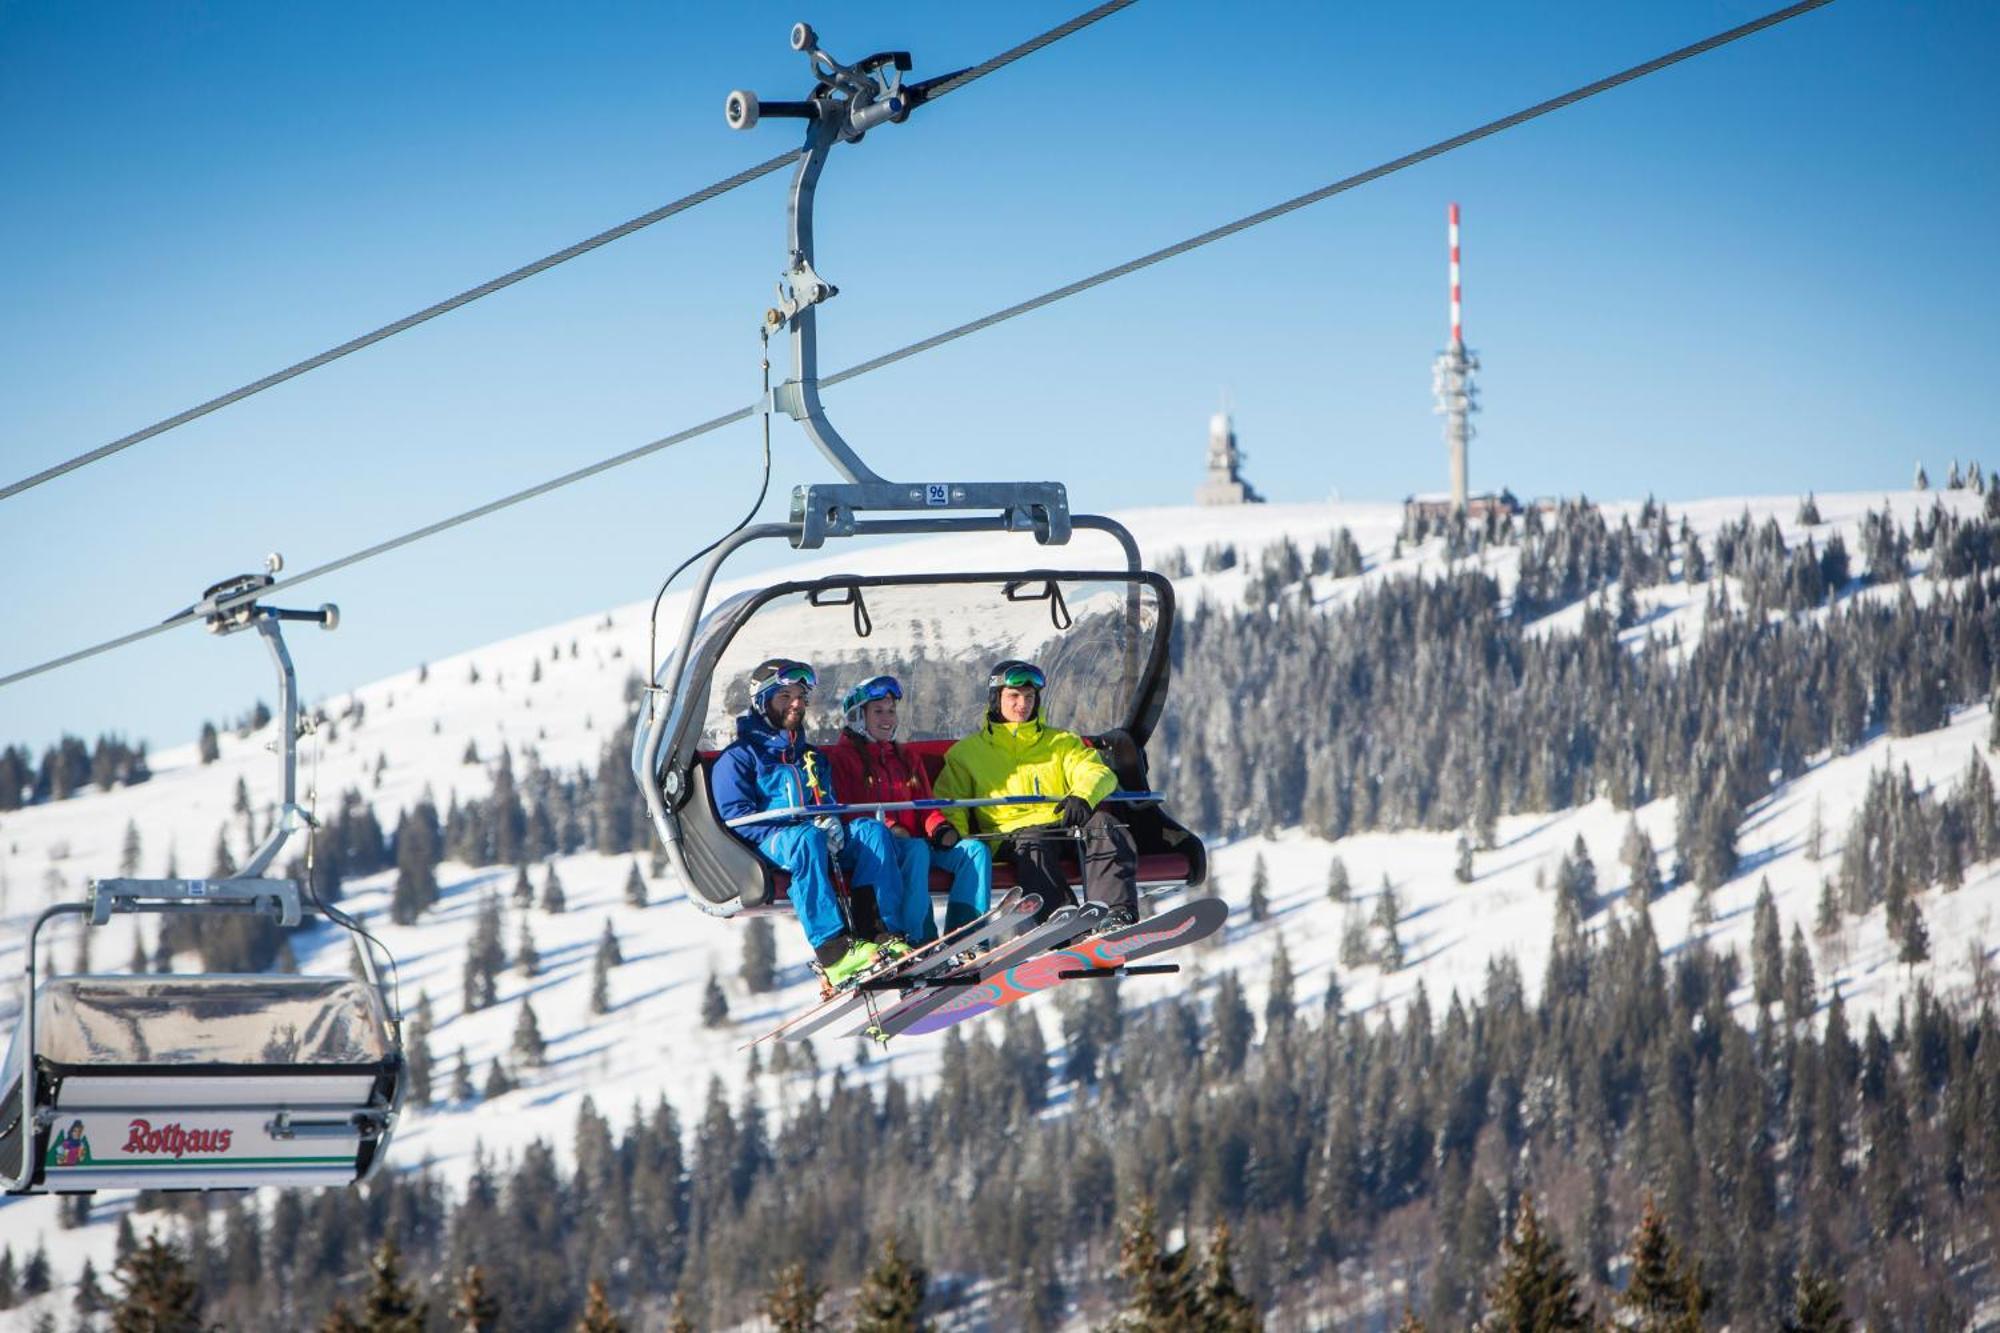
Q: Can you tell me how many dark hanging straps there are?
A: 2